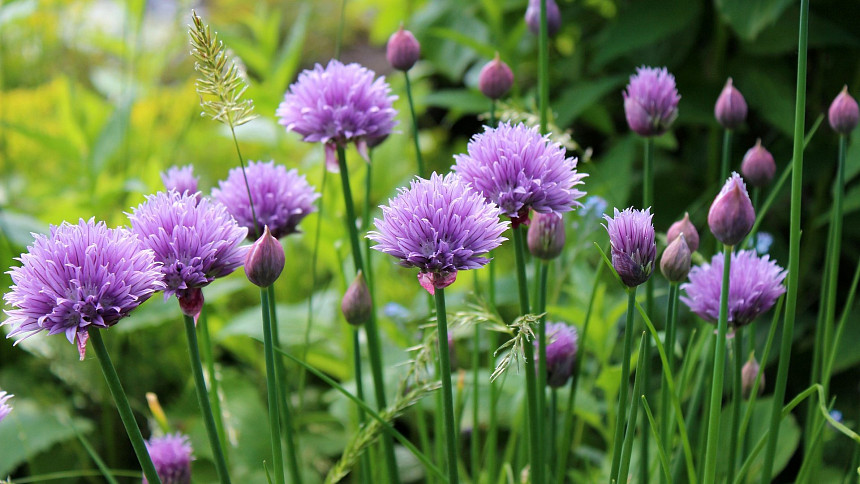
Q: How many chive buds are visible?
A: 13